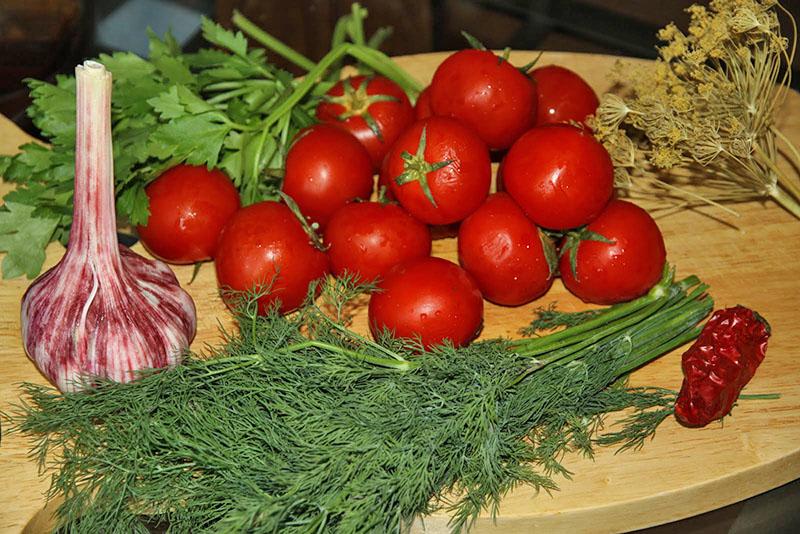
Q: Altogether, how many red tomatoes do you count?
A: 13